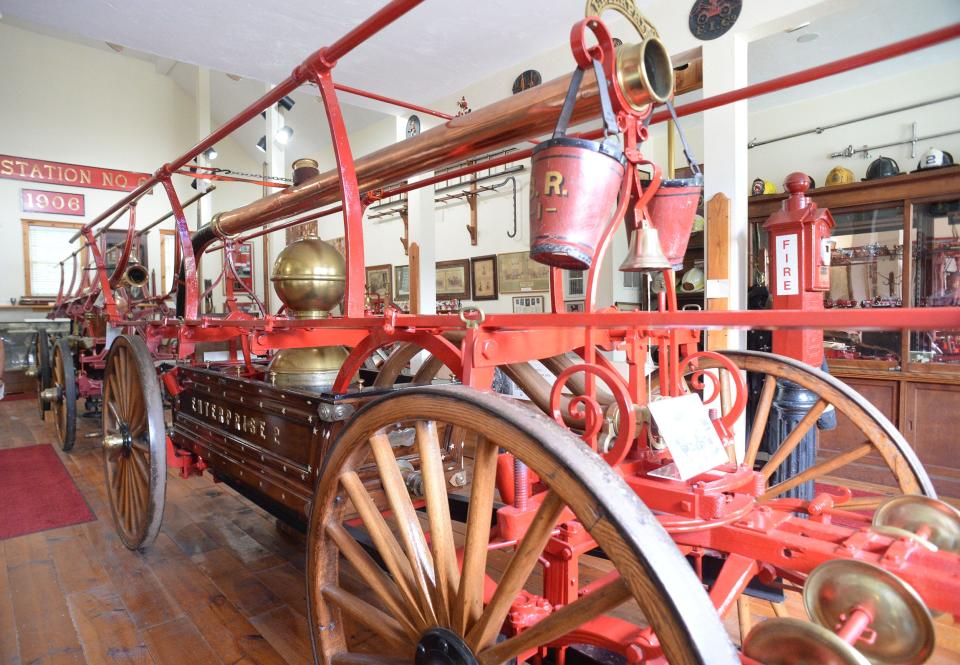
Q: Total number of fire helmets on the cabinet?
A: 5